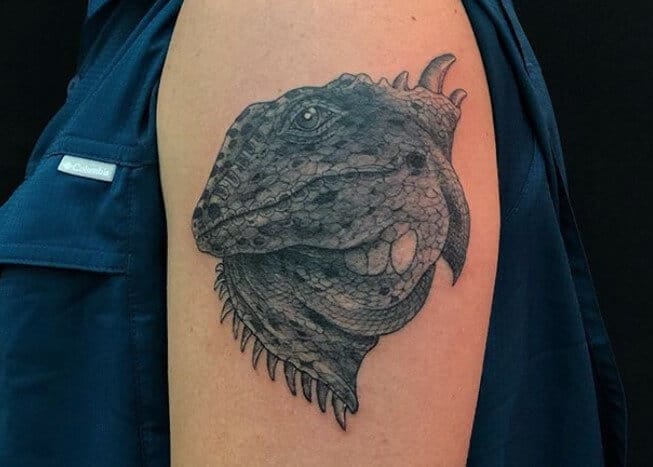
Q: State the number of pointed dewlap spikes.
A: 12